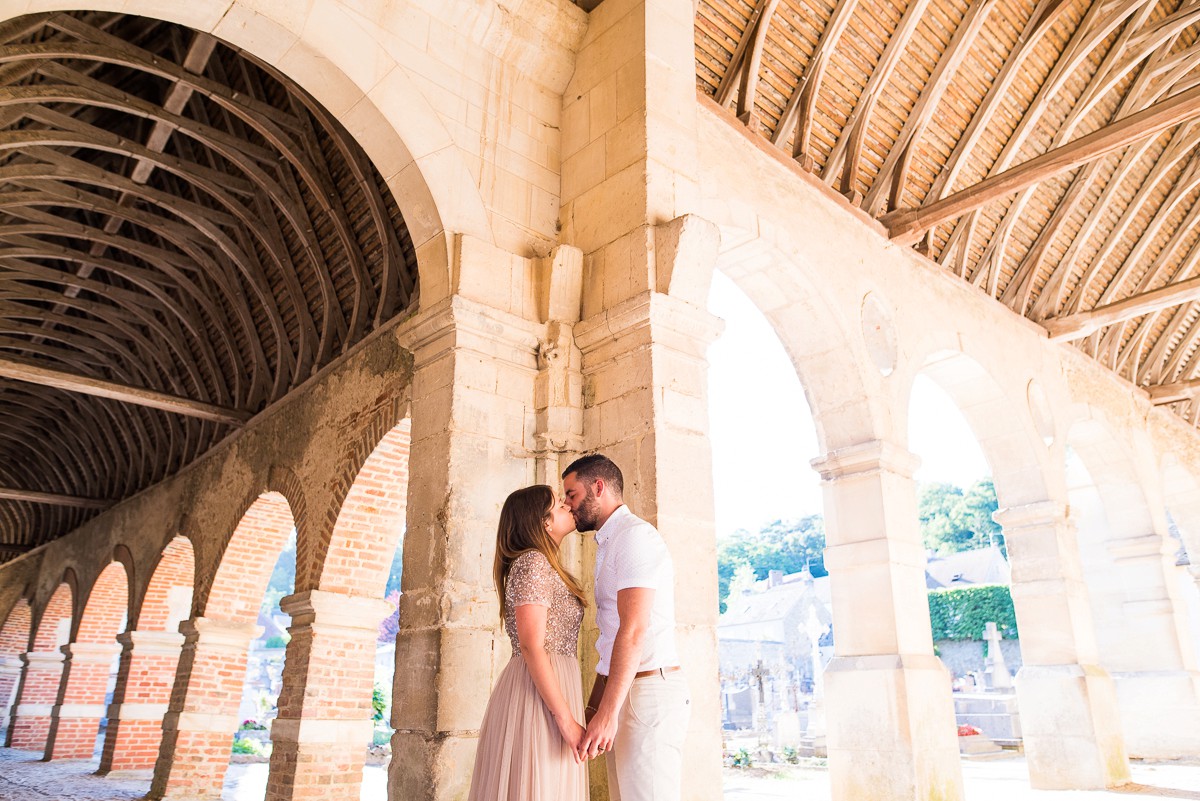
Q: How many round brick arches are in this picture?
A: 6